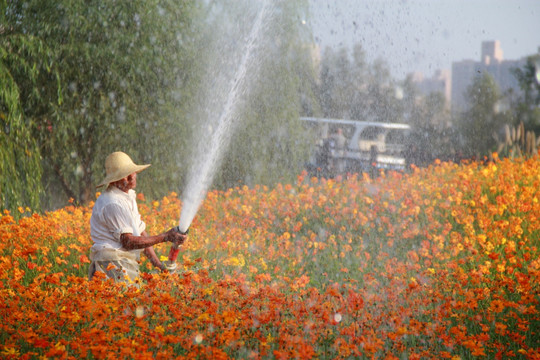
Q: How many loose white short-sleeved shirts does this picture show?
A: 1